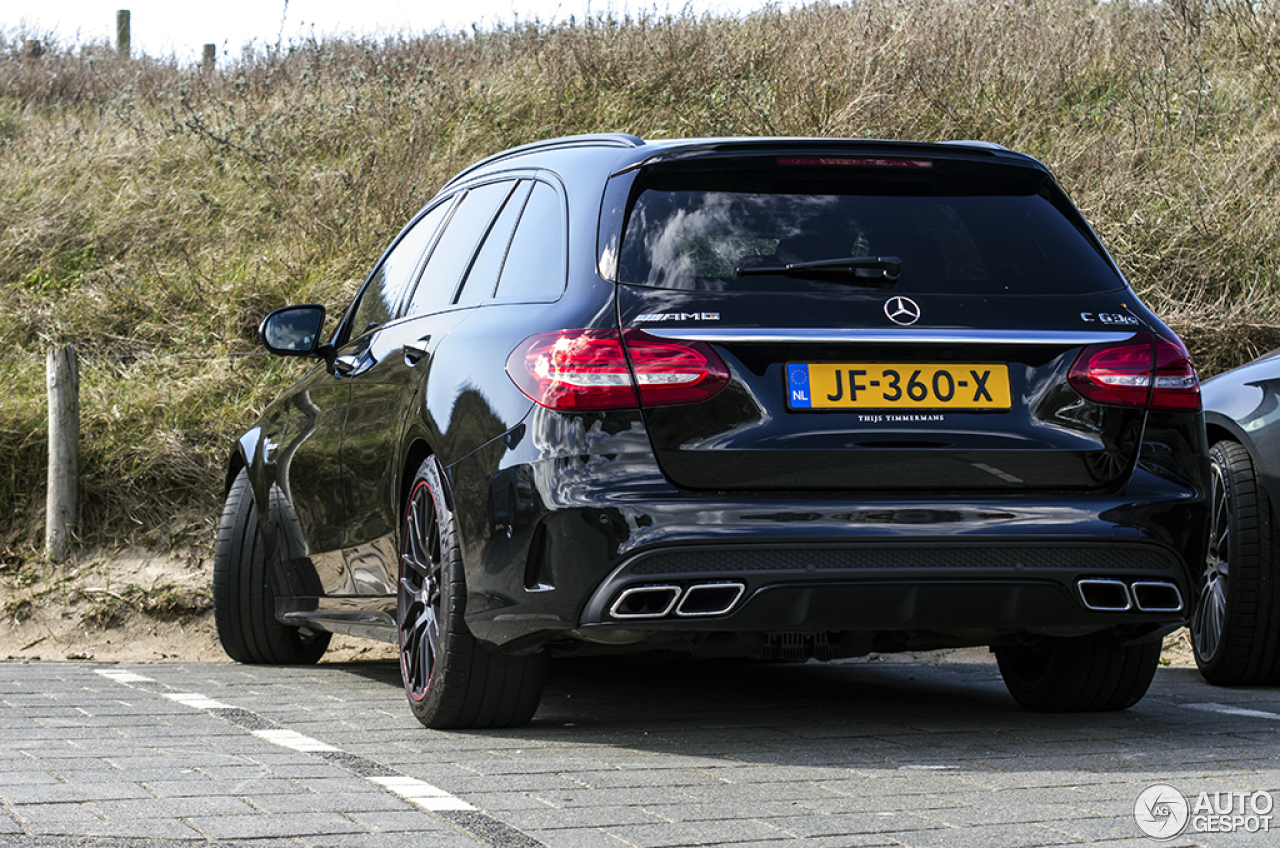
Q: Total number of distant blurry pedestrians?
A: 0